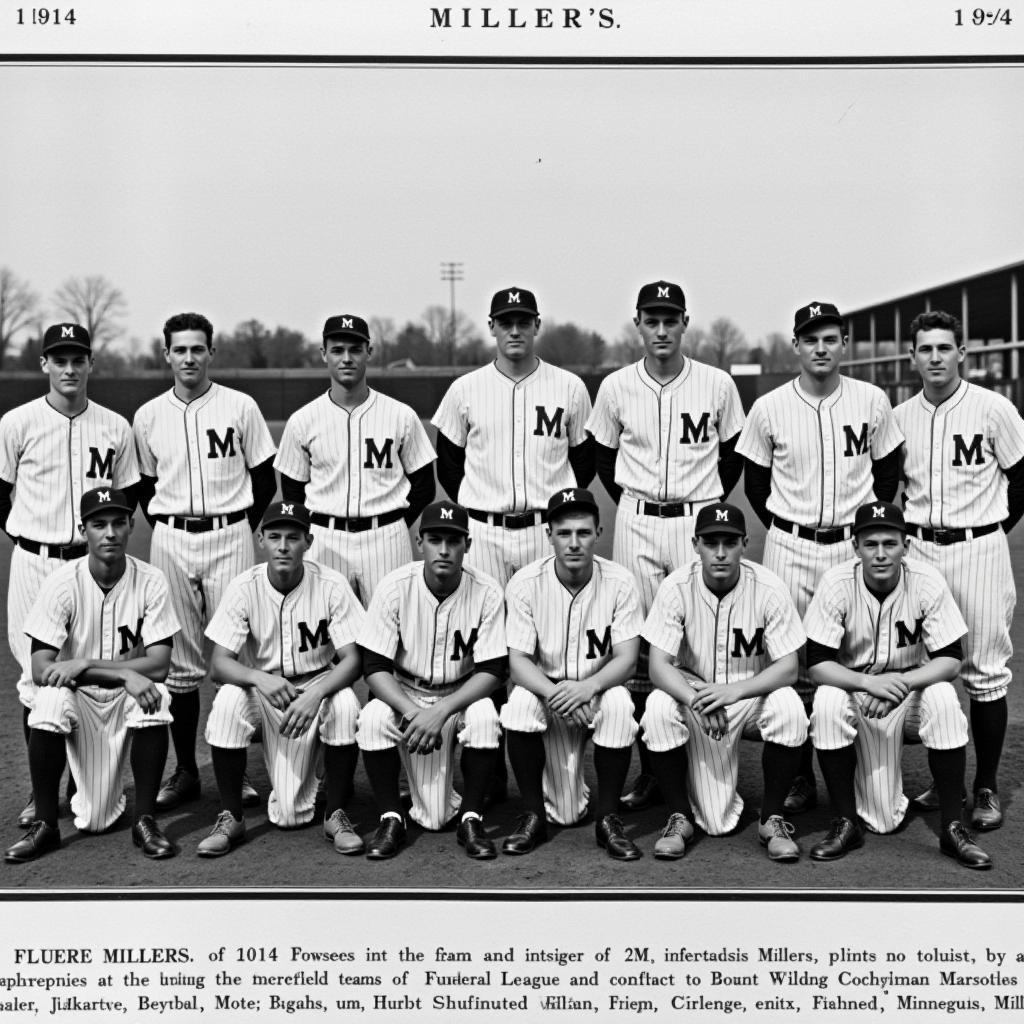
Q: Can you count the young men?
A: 13